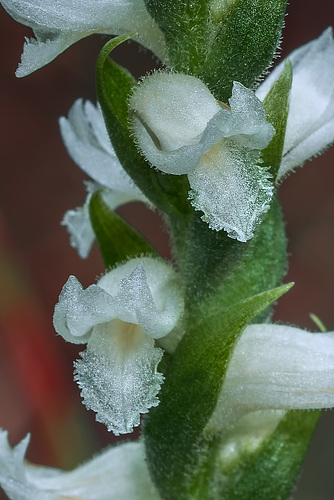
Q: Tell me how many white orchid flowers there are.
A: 7